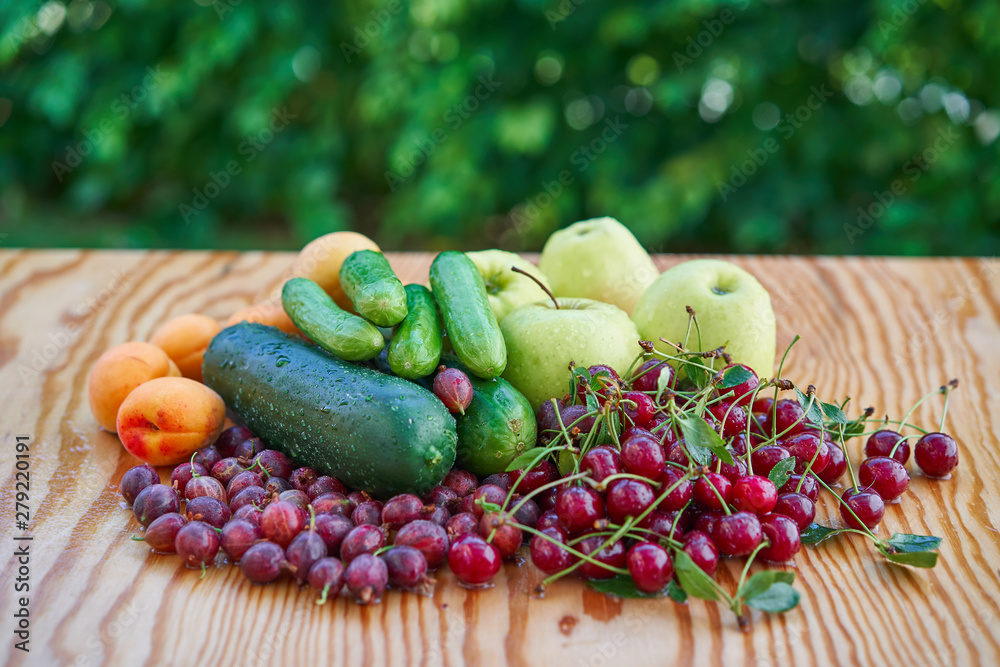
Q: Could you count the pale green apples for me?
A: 4